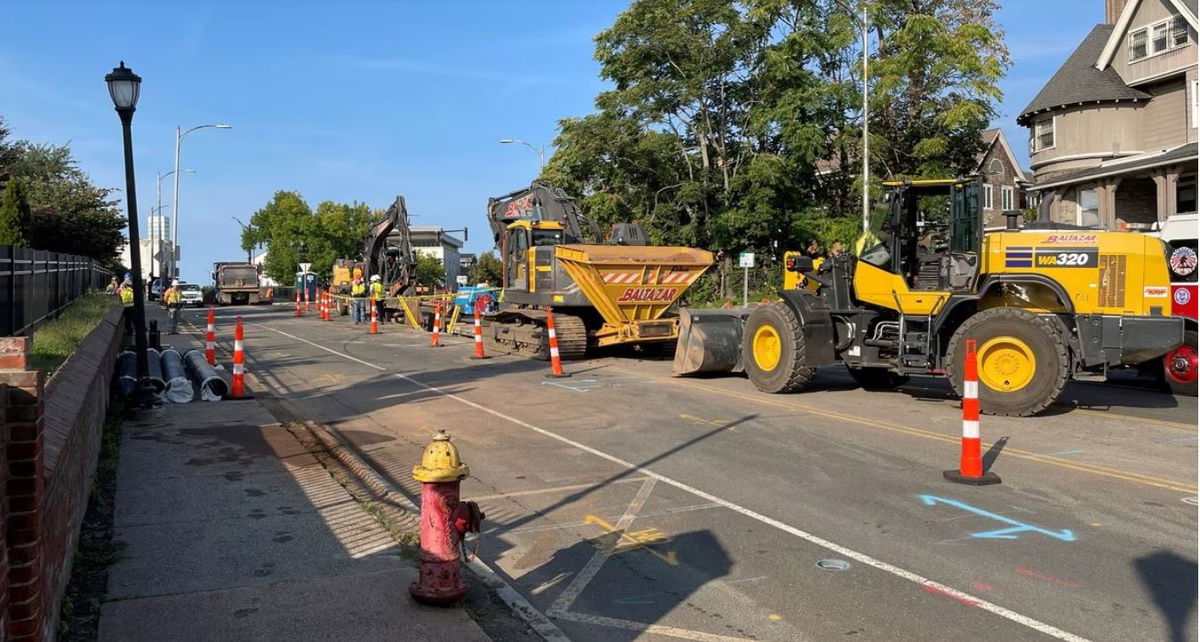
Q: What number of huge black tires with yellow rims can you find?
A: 2